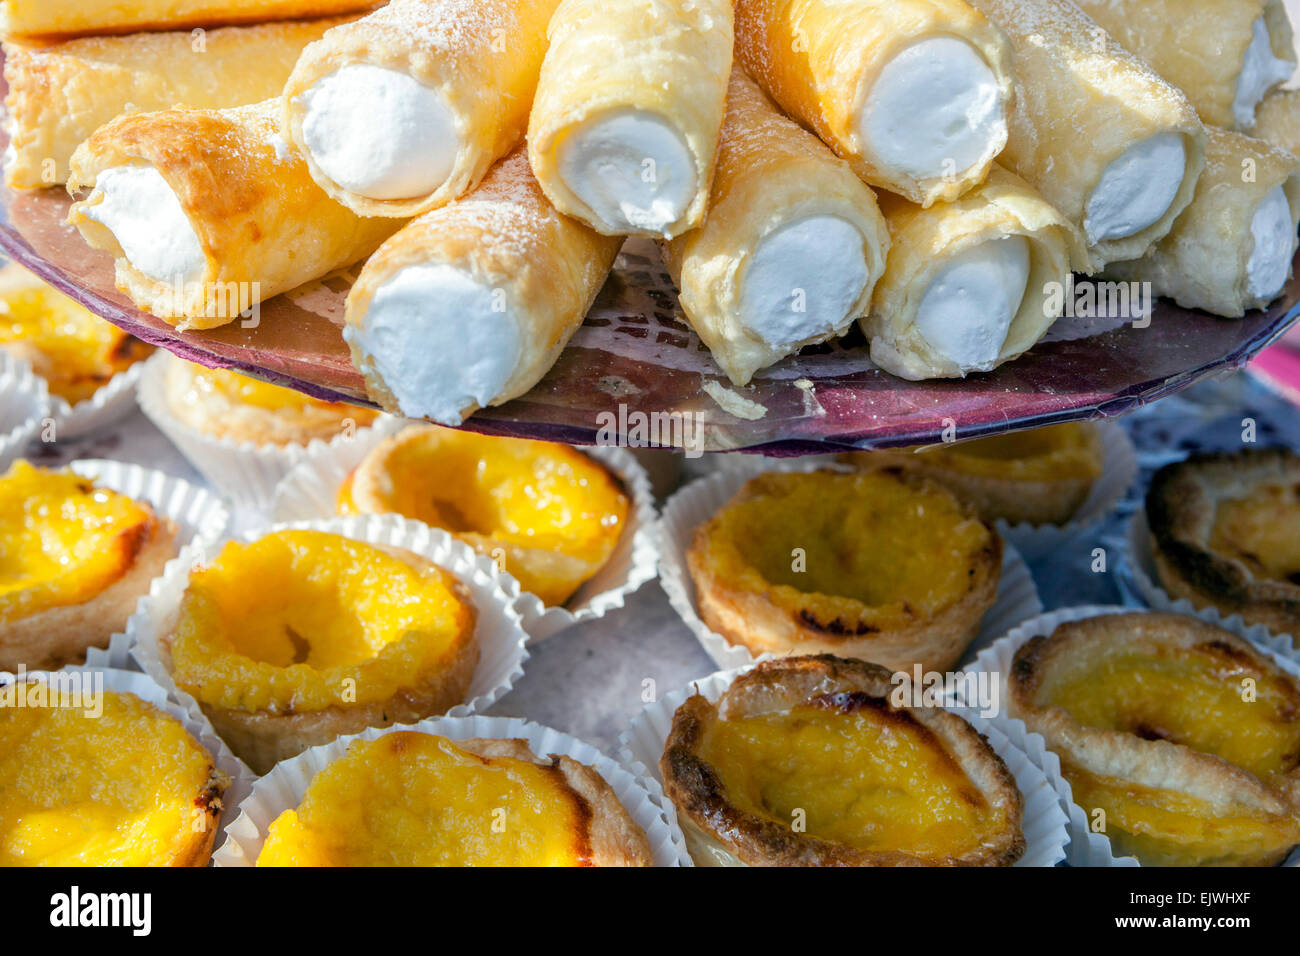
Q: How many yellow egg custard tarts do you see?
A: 12